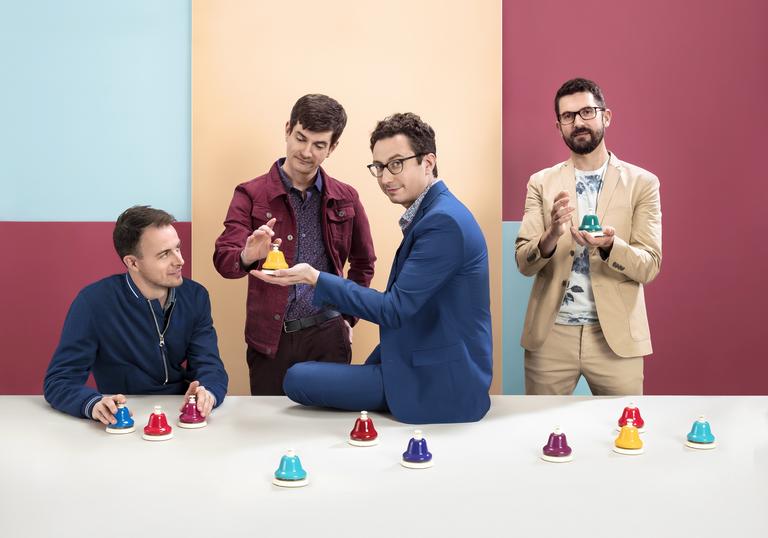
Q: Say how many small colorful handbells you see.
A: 12